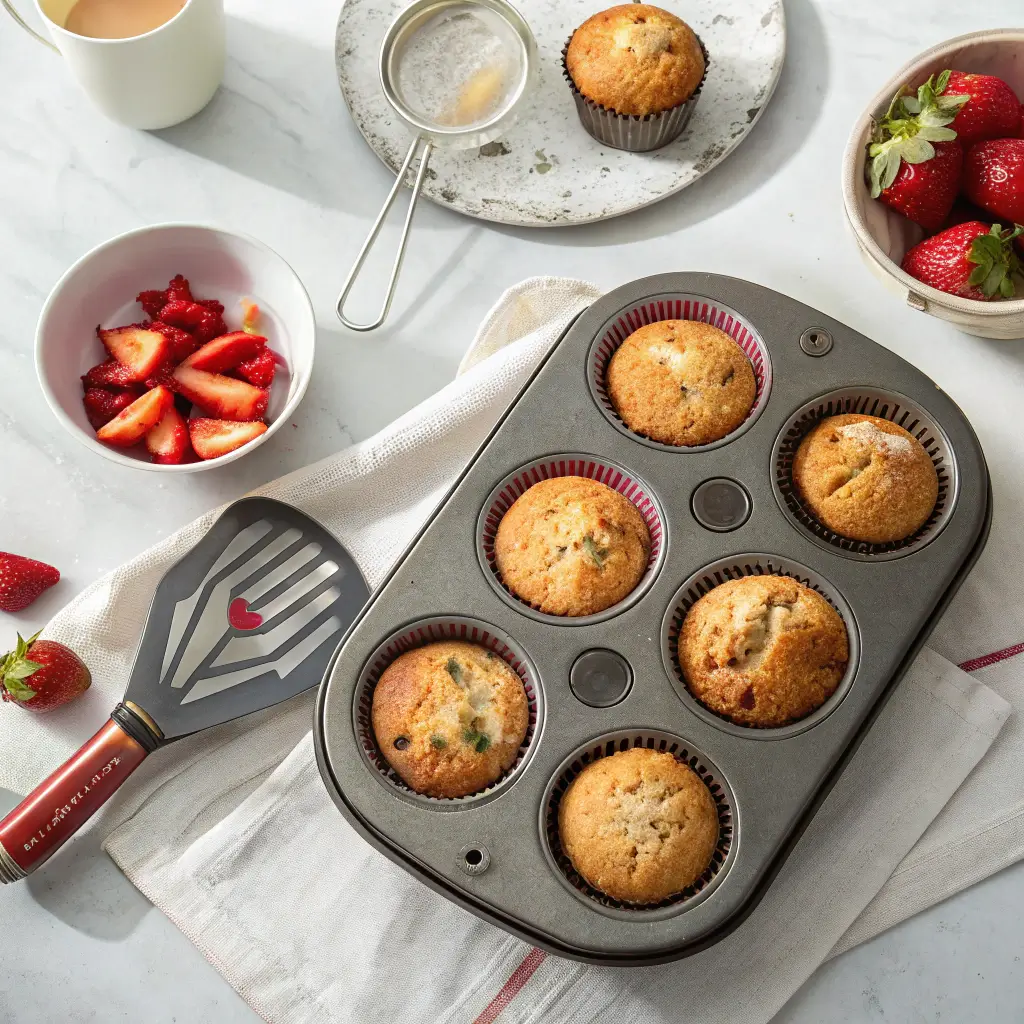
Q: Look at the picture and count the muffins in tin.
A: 6